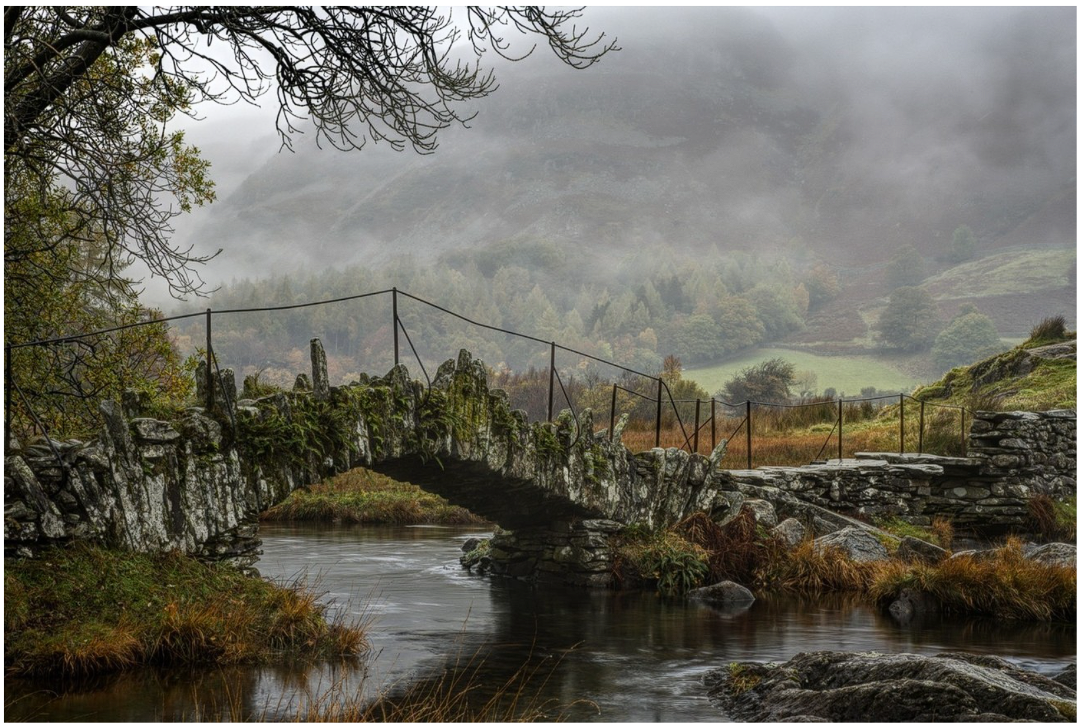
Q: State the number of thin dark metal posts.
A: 13